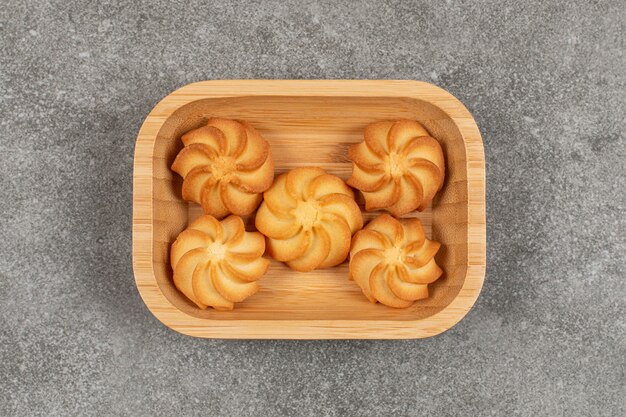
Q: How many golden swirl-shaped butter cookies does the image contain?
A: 5